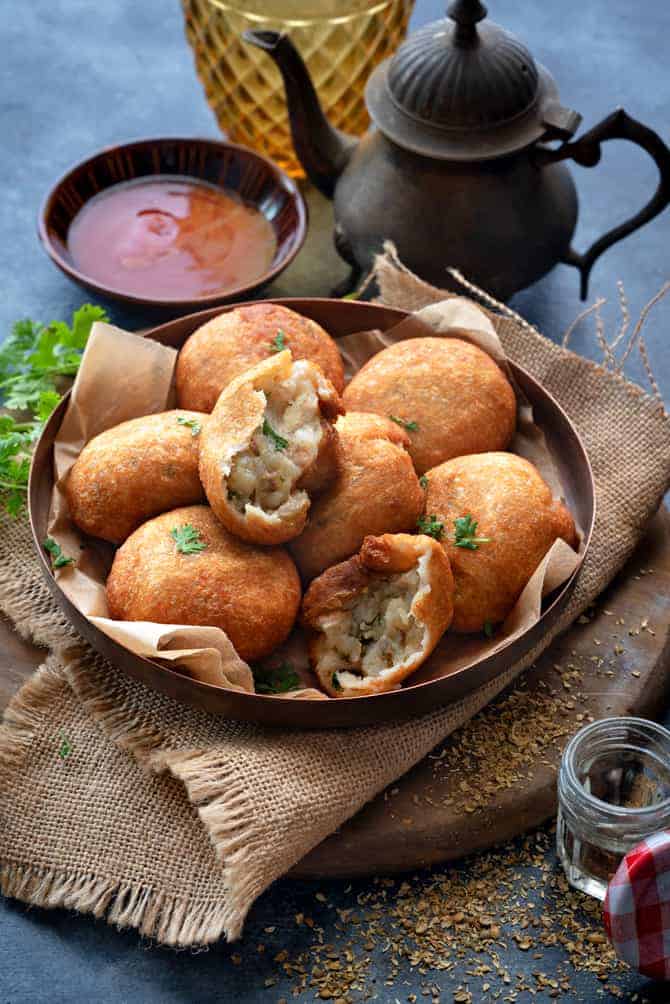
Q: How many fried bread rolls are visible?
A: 8